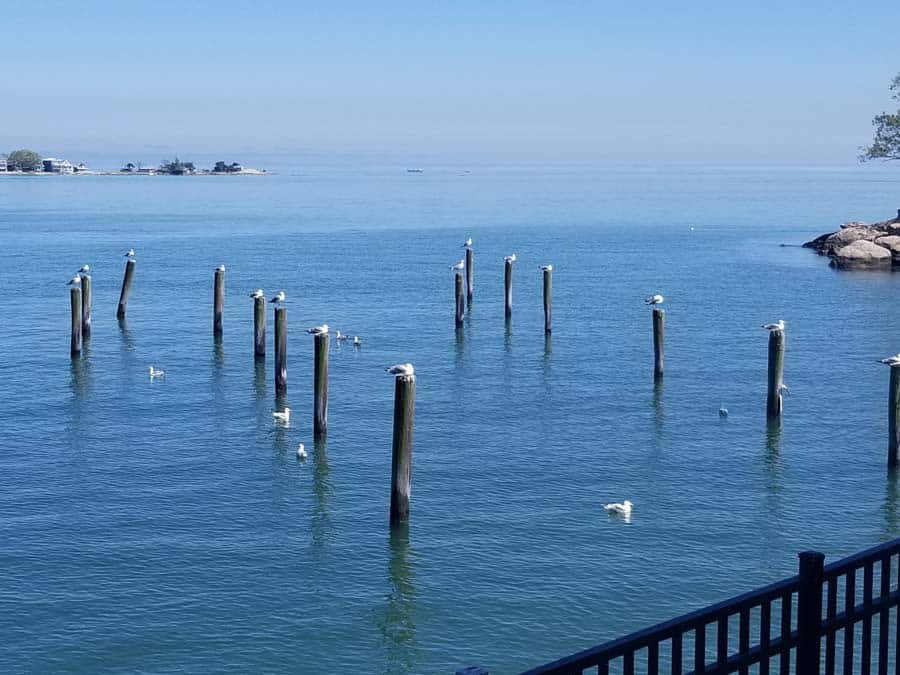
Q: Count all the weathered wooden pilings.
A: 15